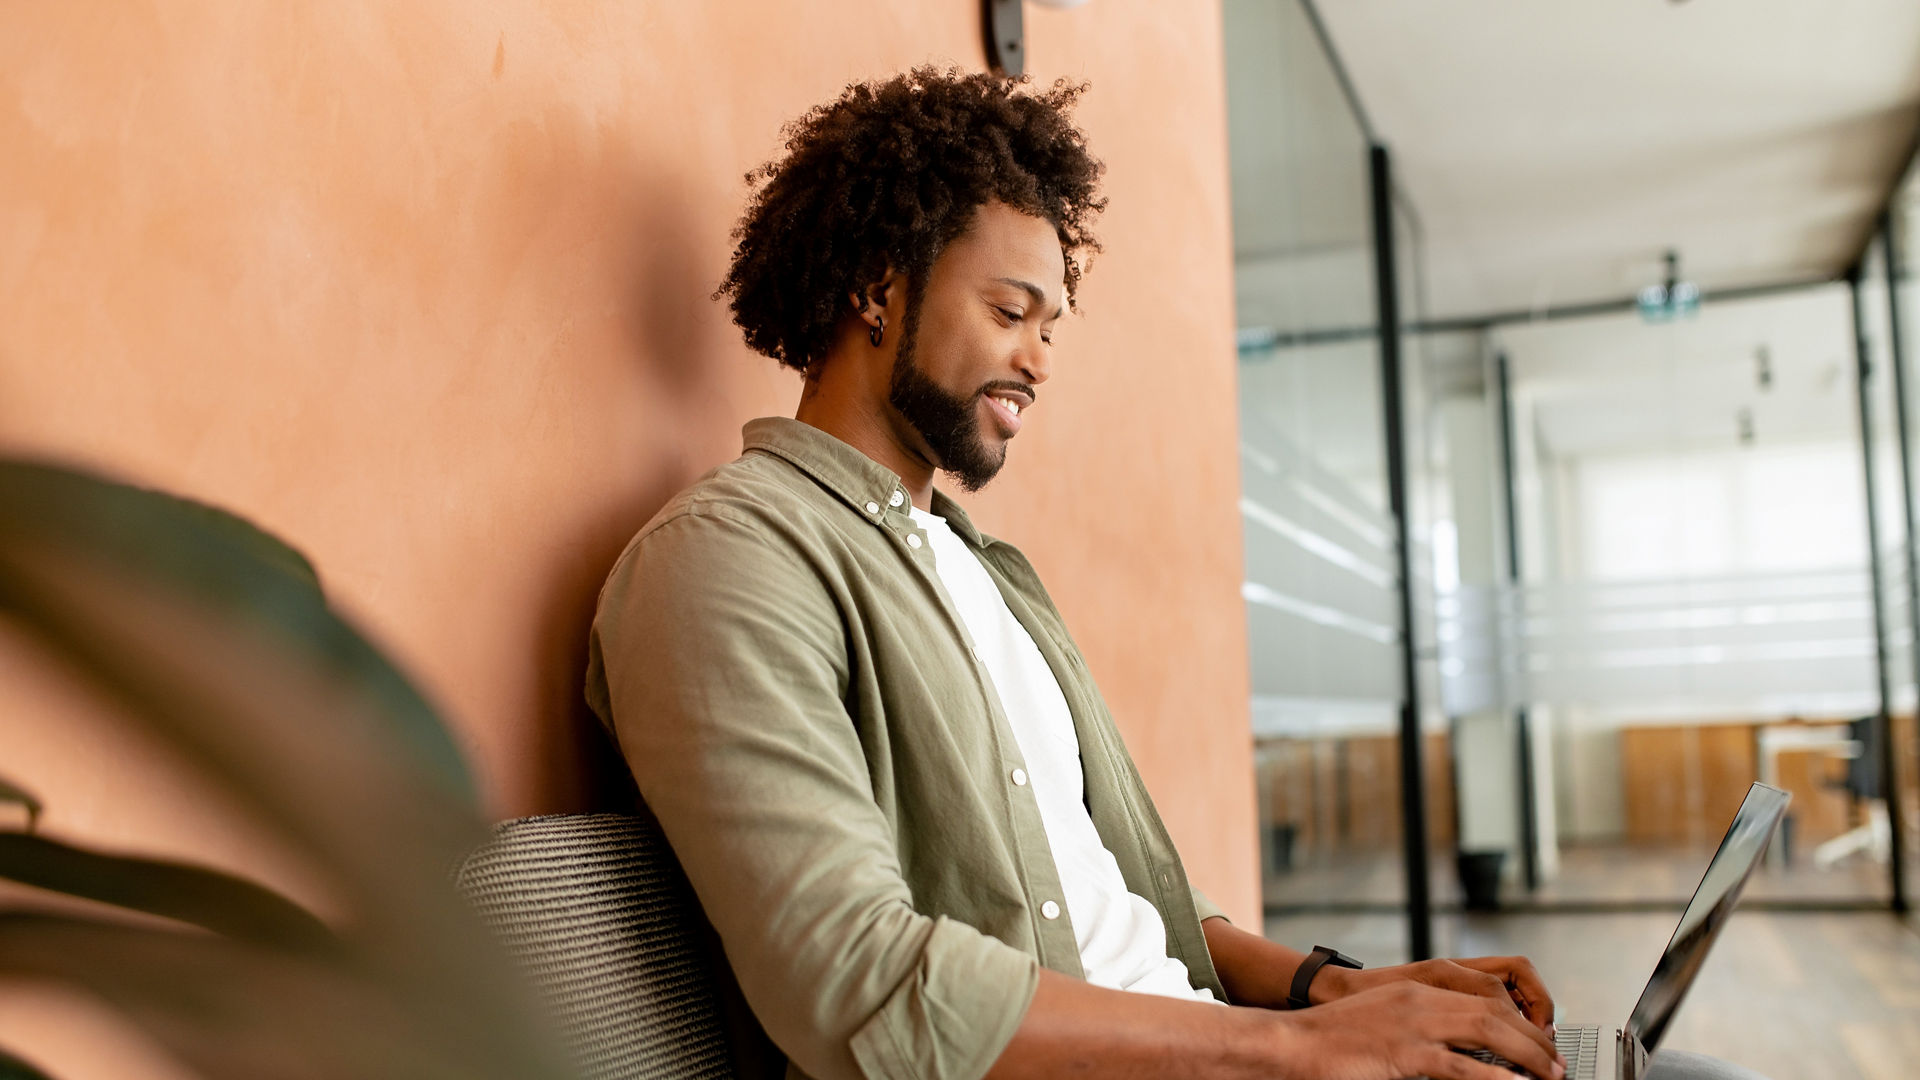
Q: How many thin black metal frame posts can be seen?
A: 4